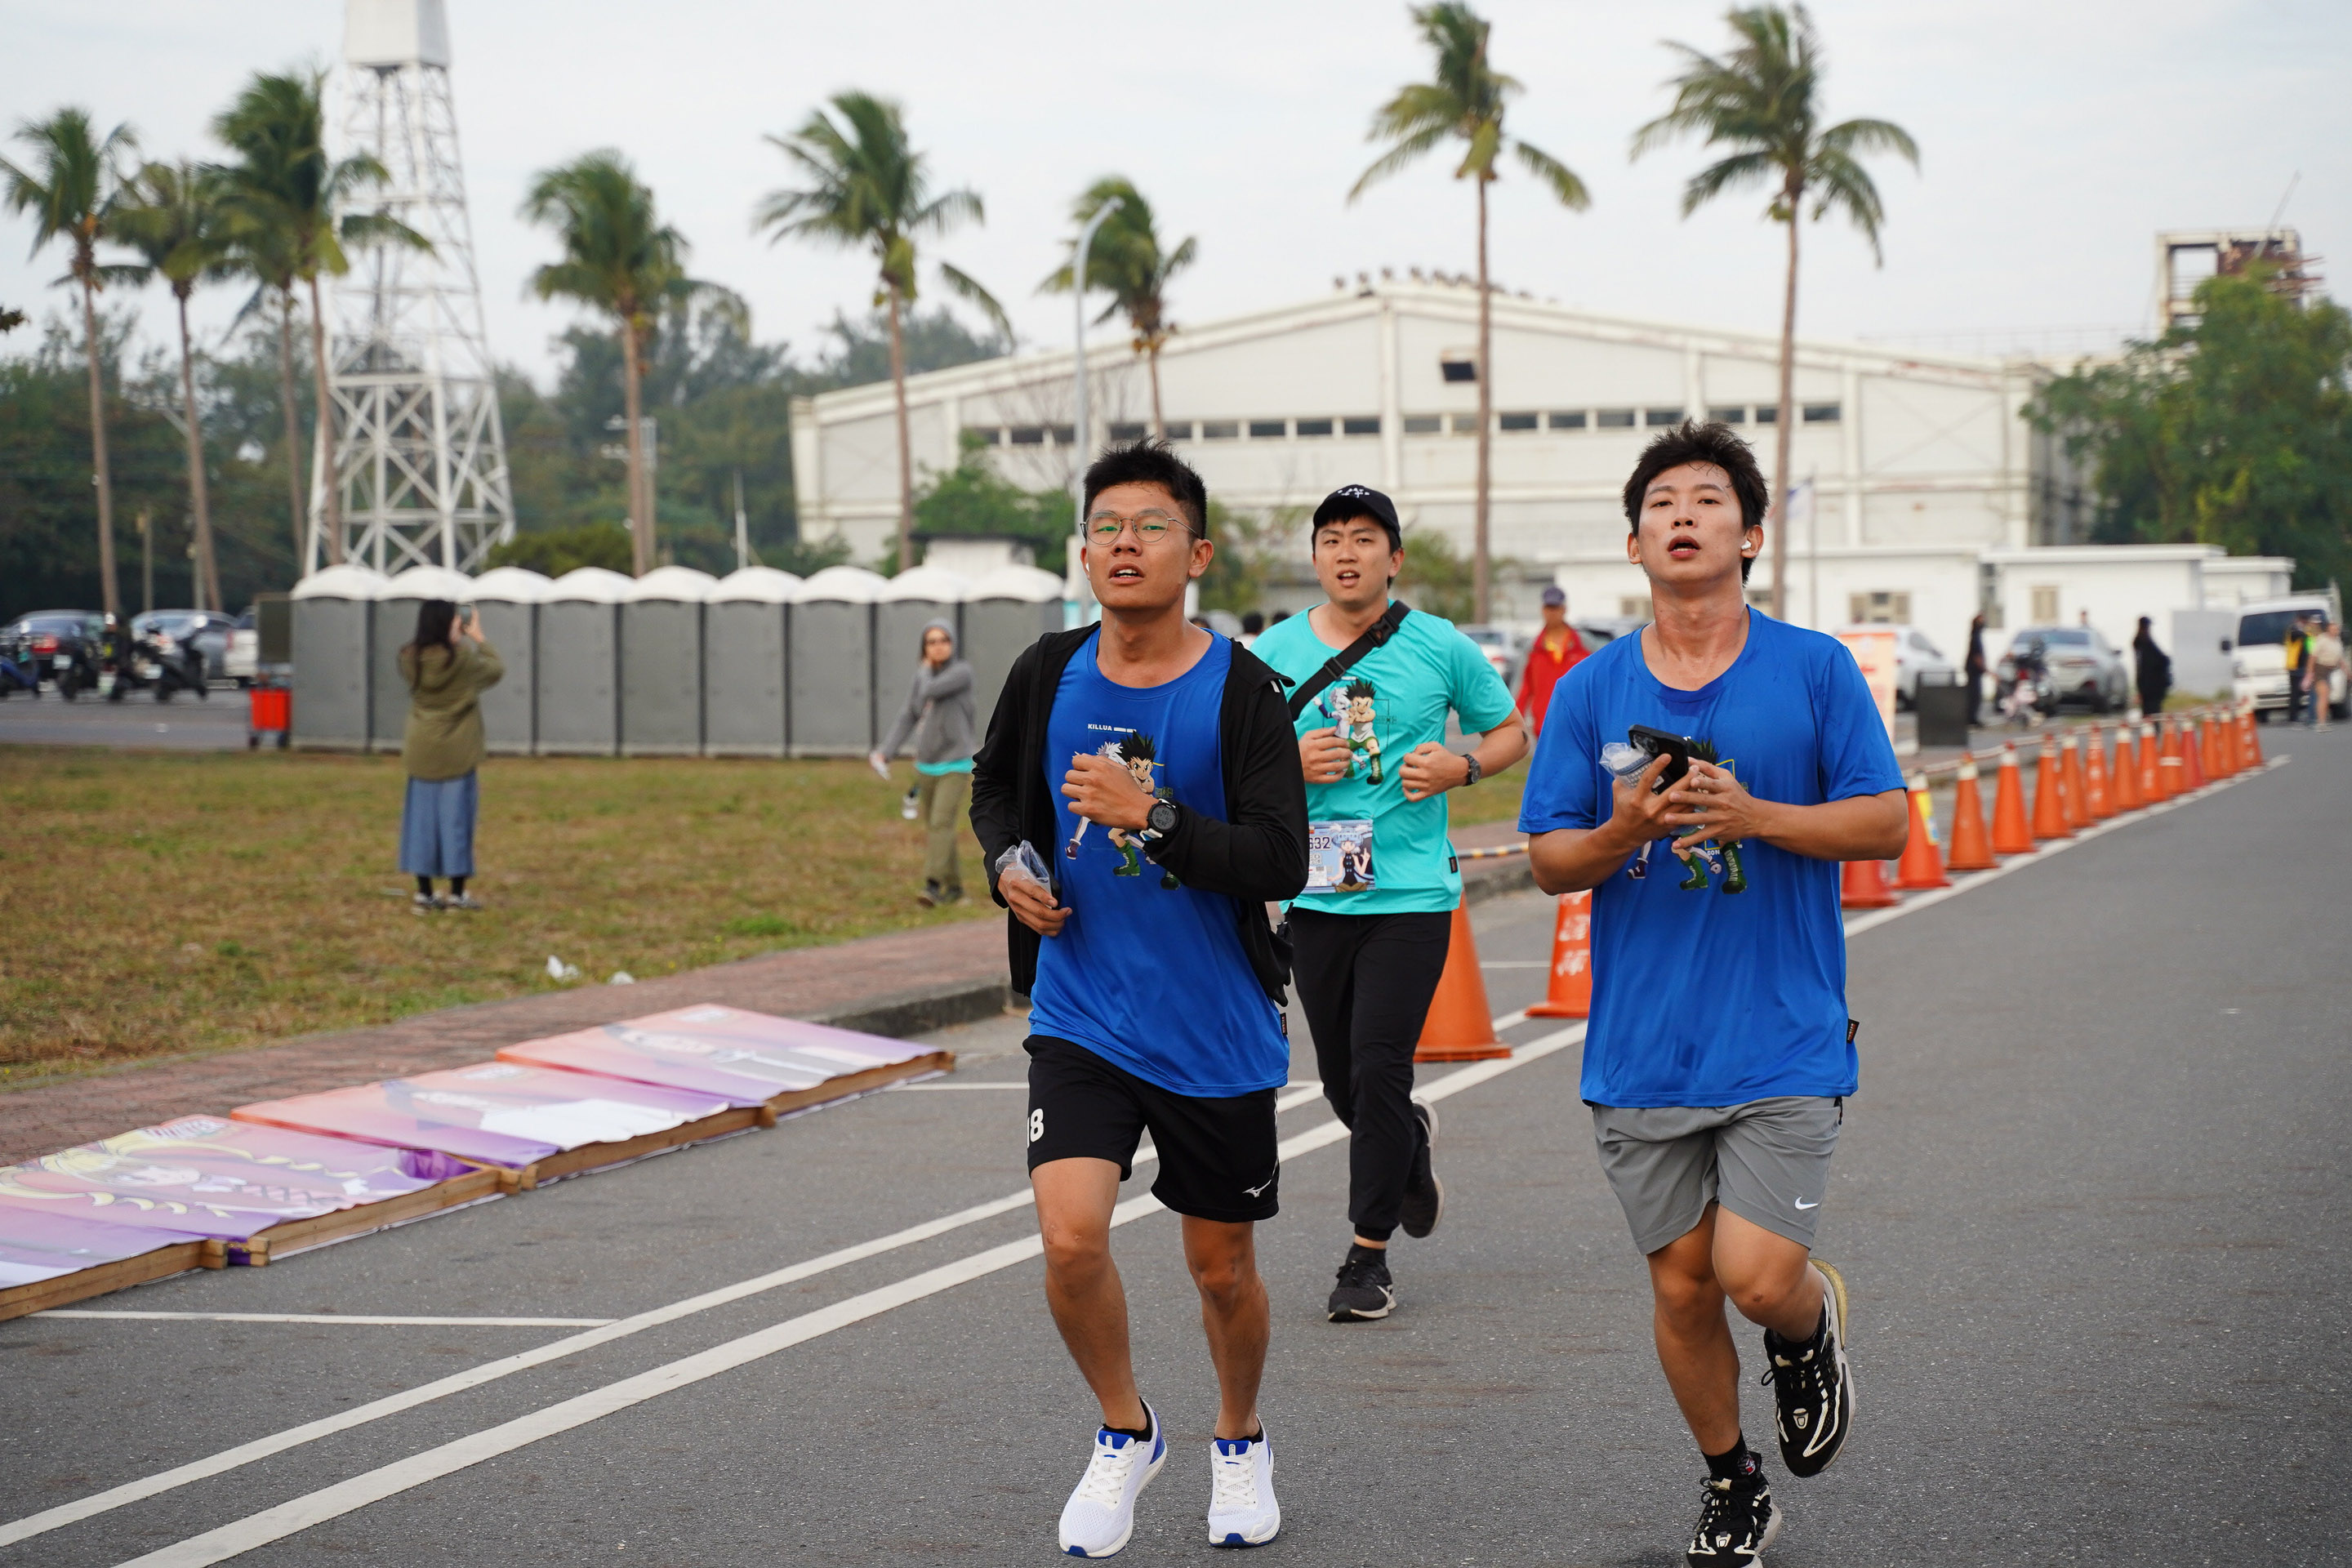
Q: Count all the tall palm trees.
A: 9